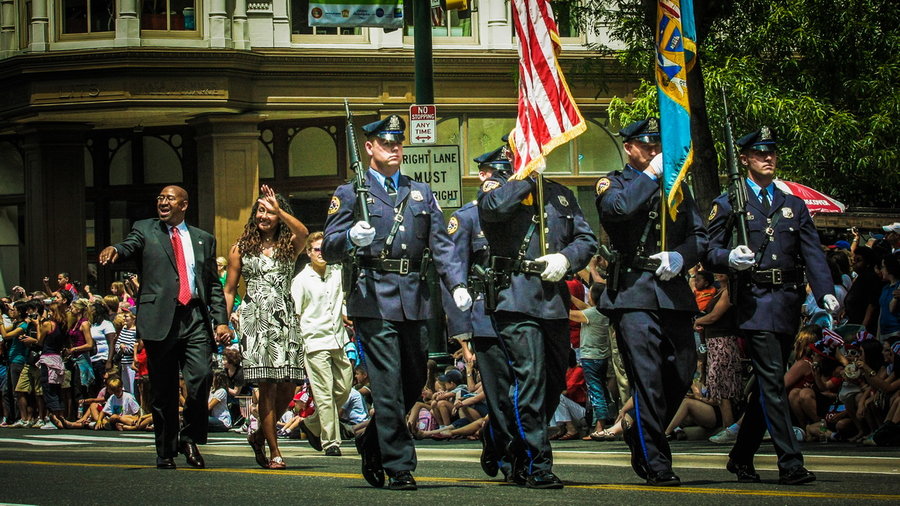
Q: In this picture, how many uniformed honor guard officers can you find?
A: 5